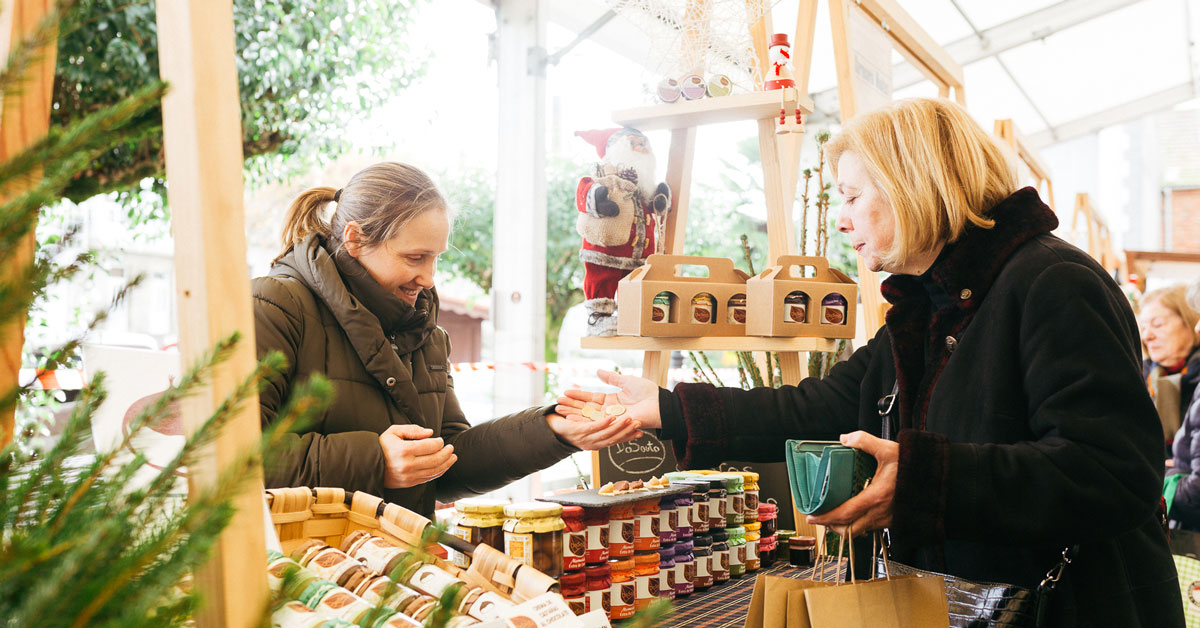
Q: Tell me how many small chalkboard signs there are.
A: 1